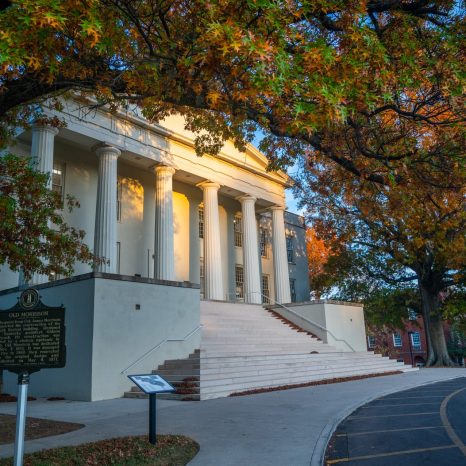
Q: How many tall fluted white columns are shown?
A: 6